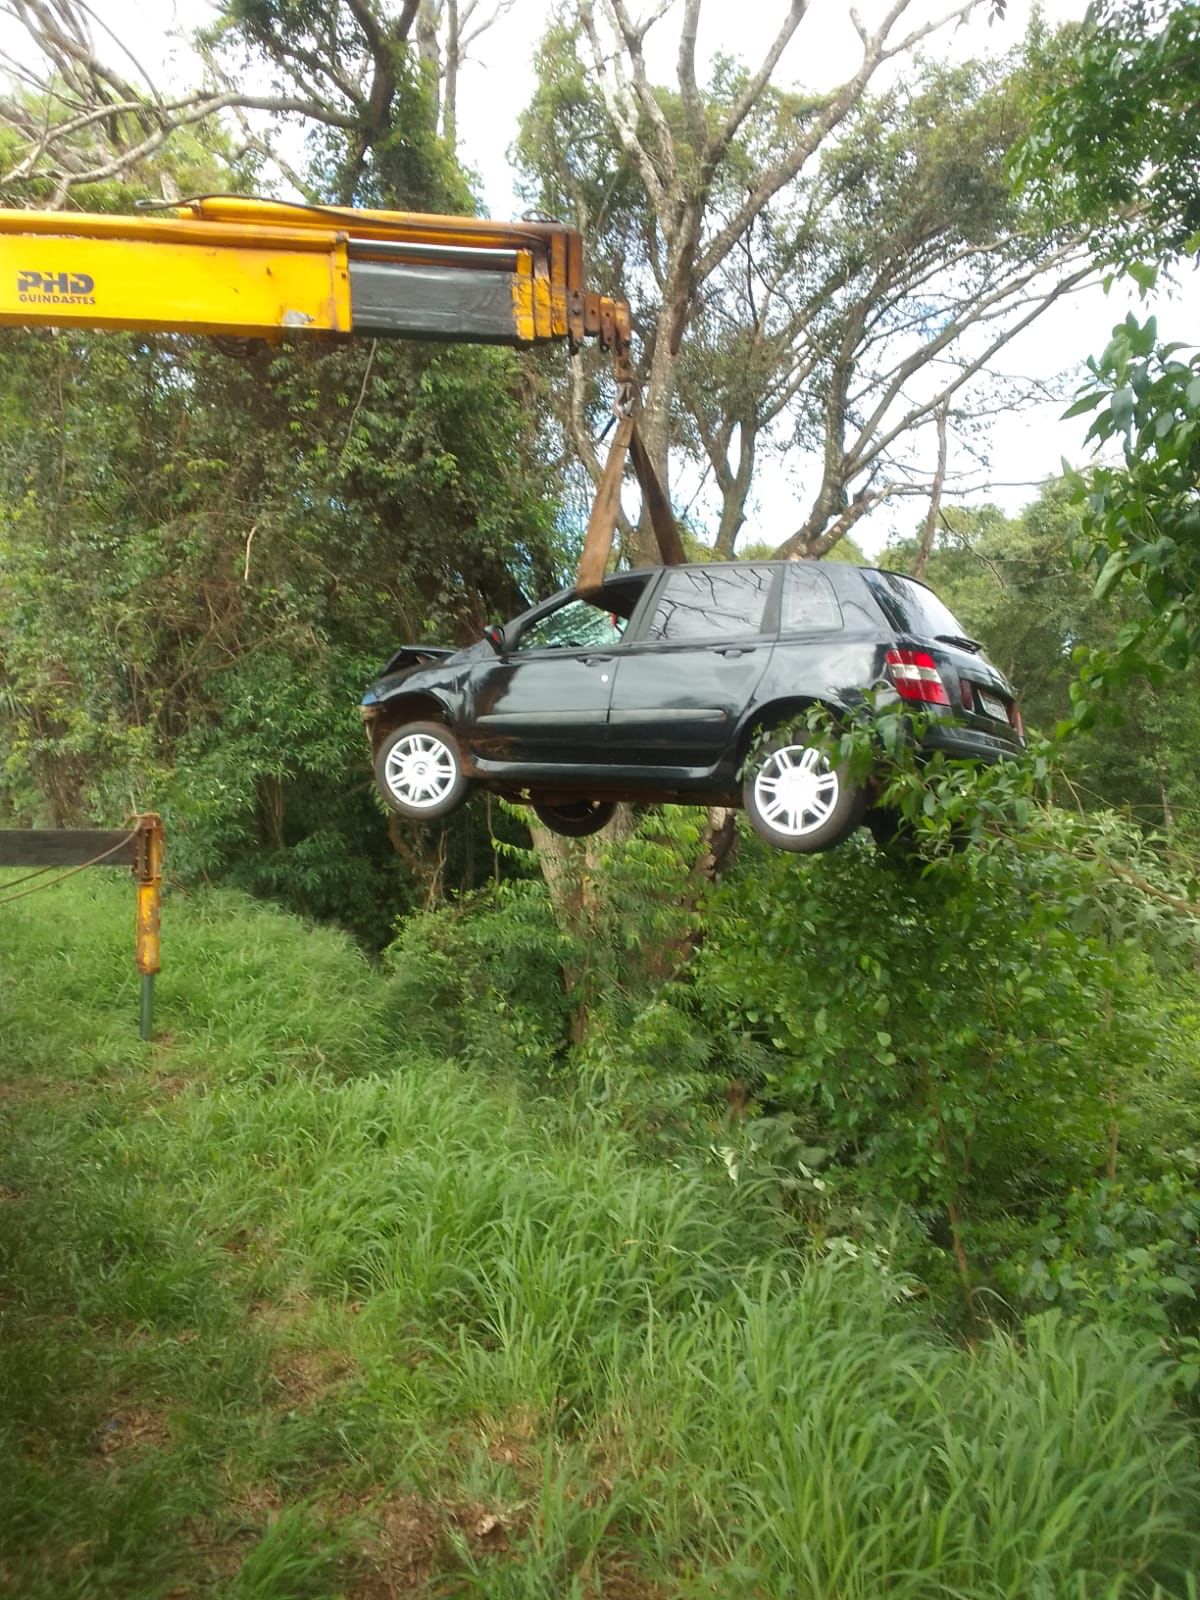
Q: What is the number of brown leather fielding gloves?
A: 0